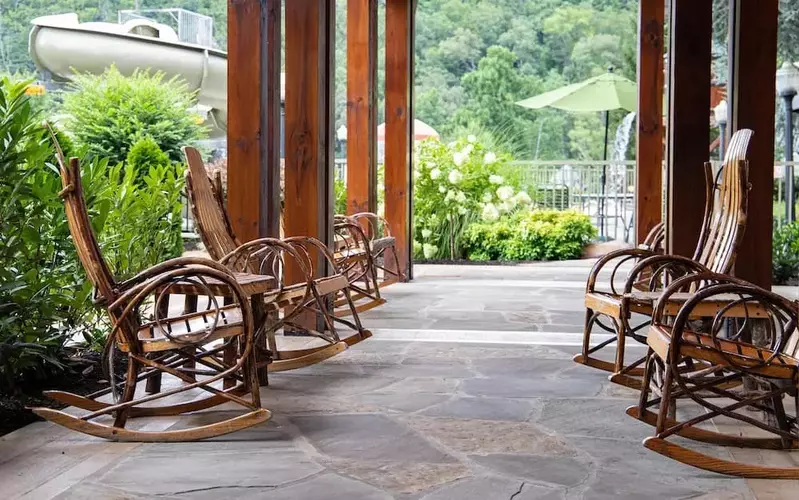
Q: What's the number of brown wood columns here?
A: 7